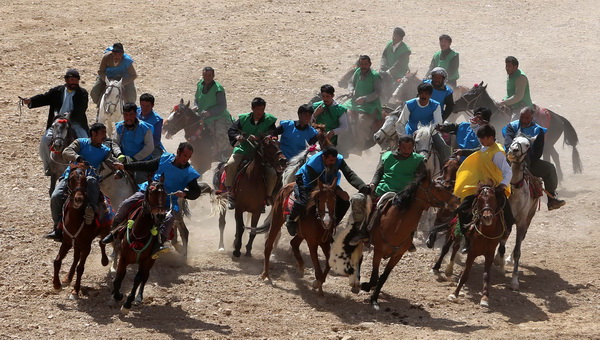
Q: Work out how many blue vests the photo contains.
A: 11